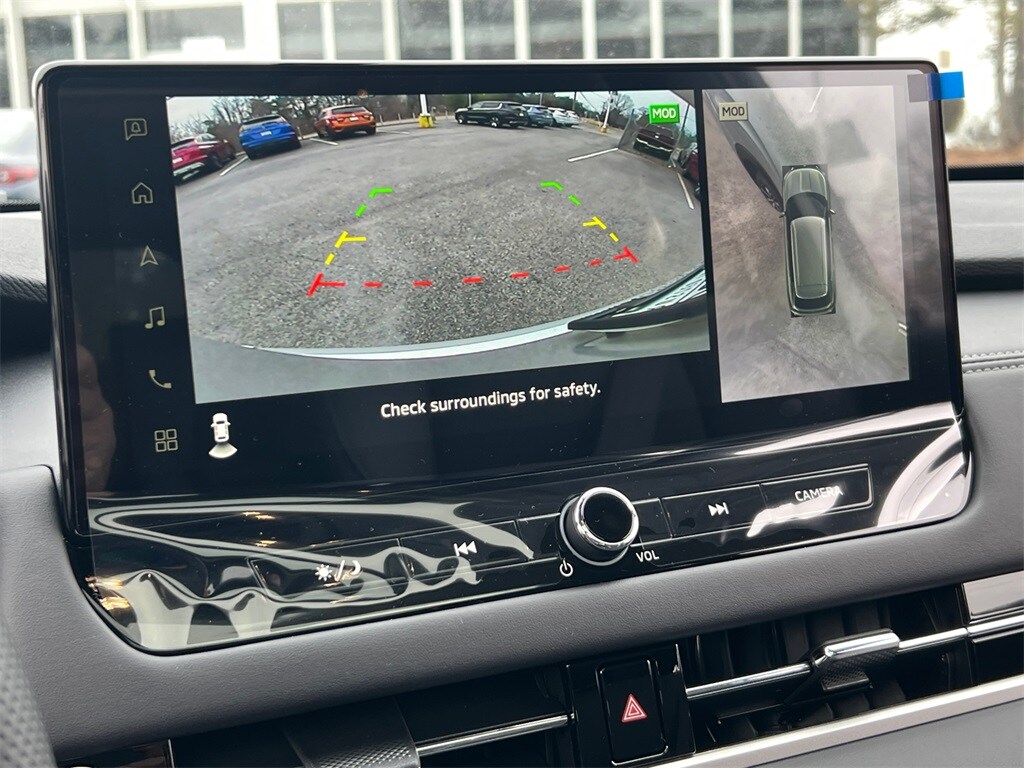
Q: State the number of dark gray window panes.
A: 13